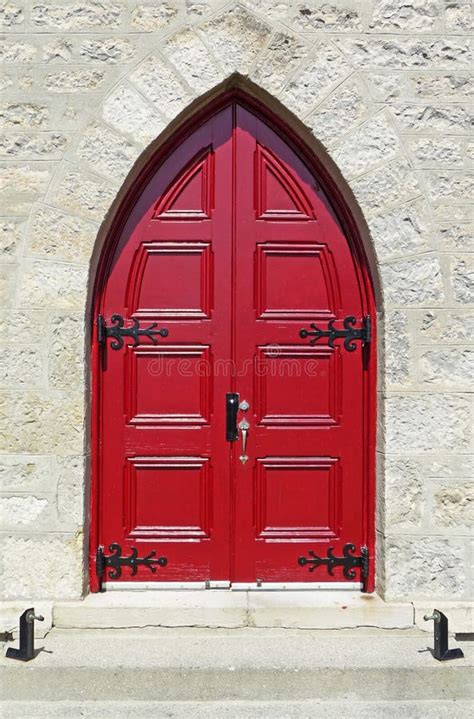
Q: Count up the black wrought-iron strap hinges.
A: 4